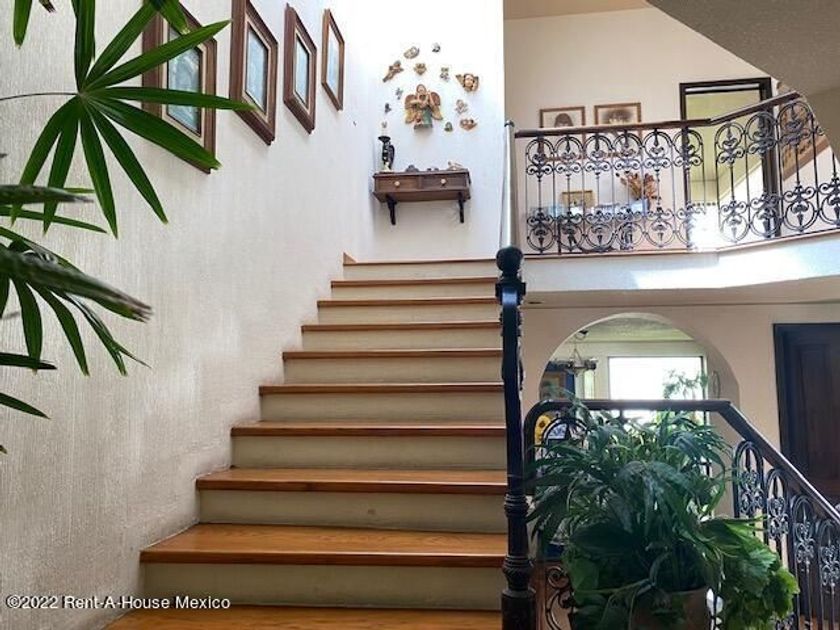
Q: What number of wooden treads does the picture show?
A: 10